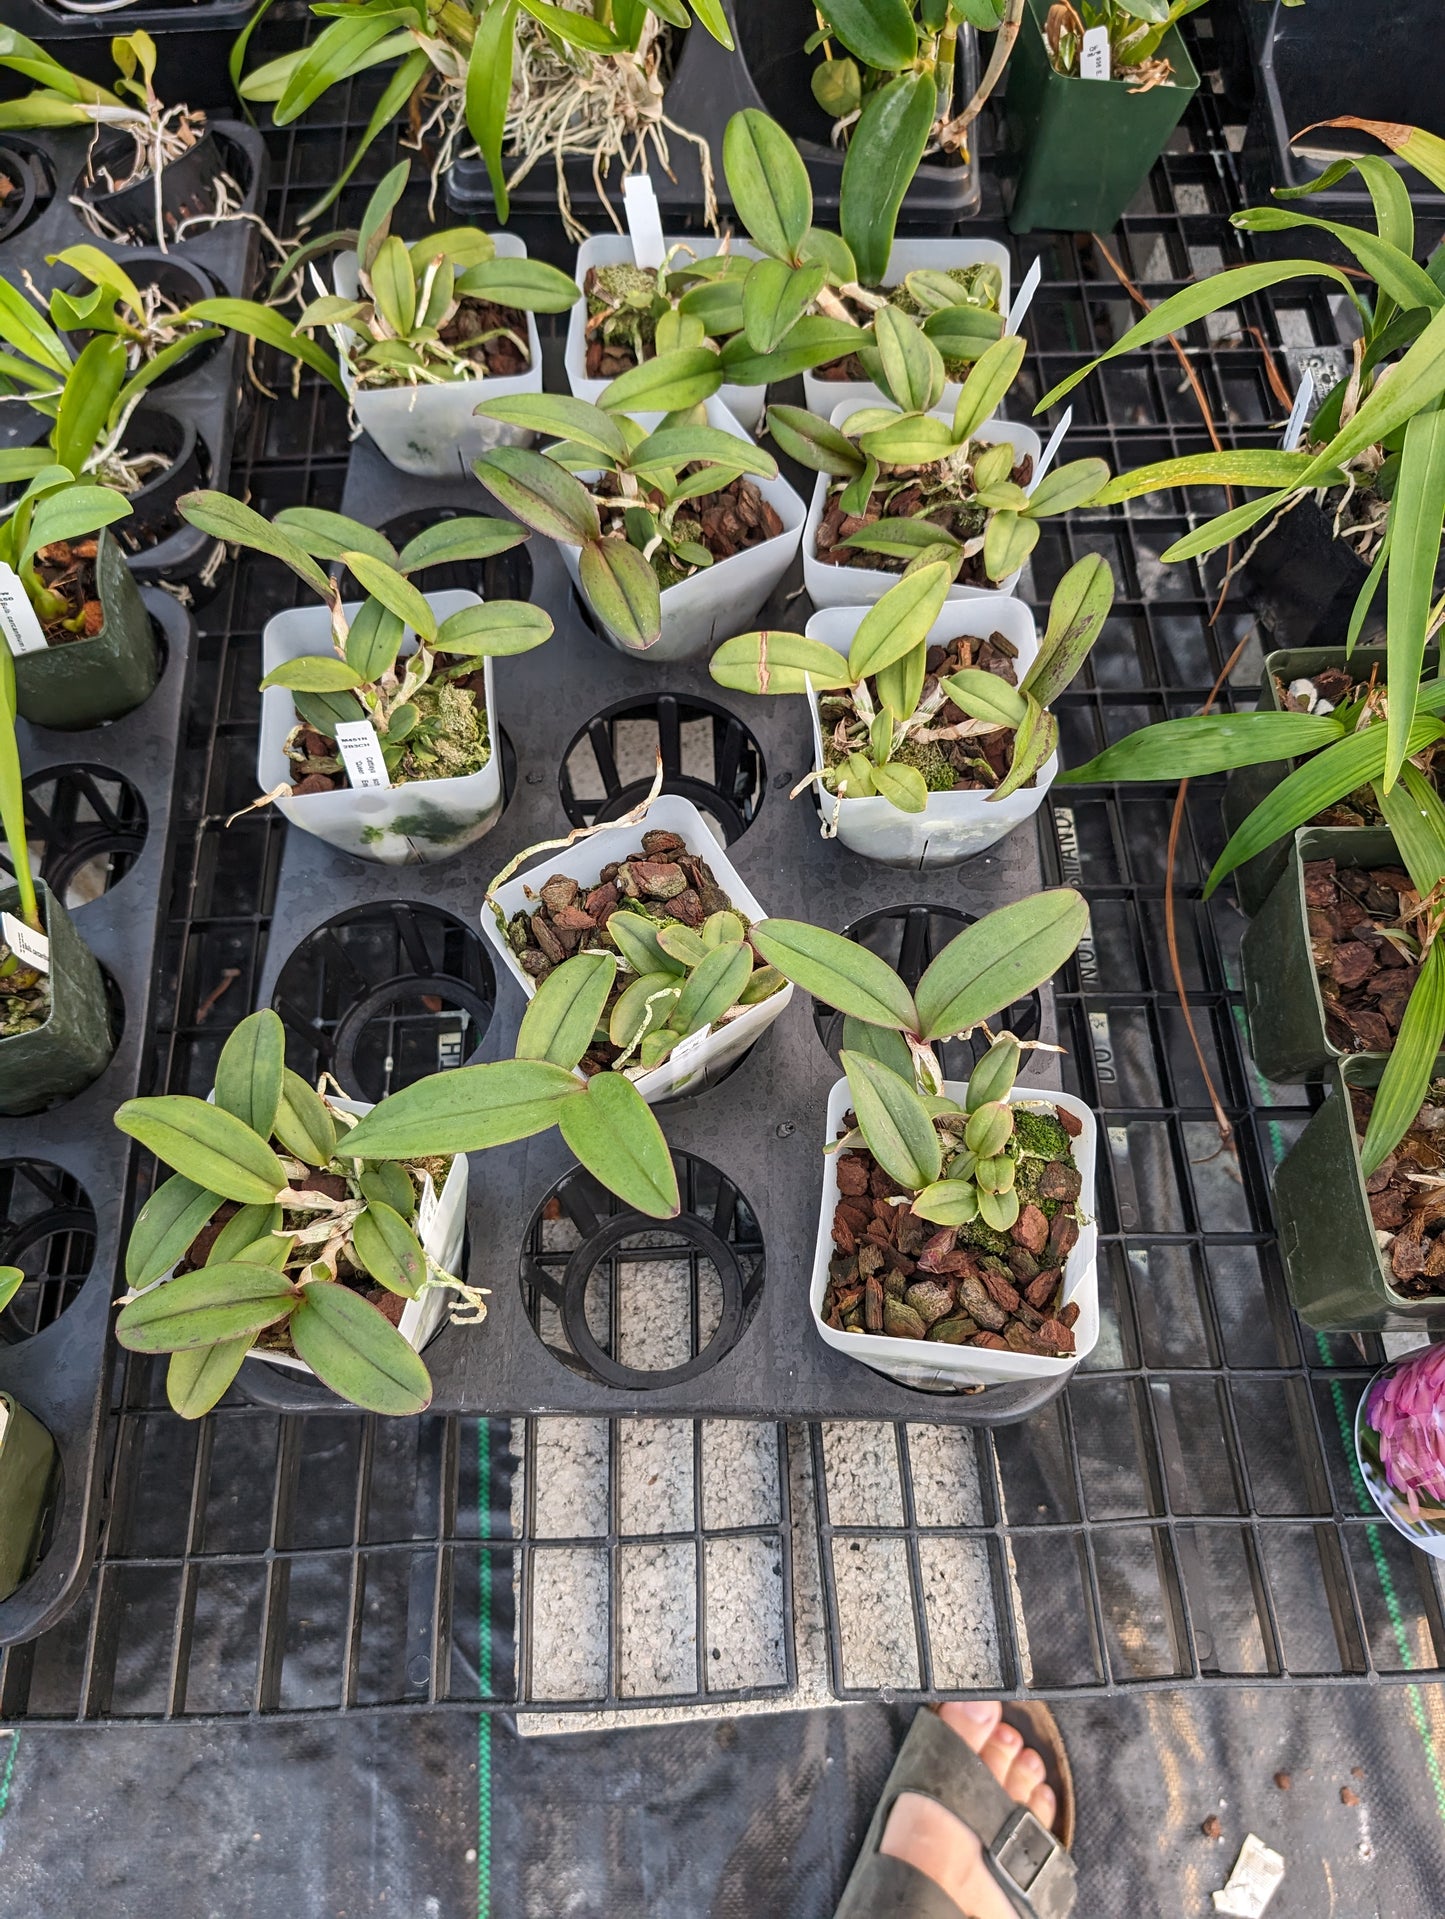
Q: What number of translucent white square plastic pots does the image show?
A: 10